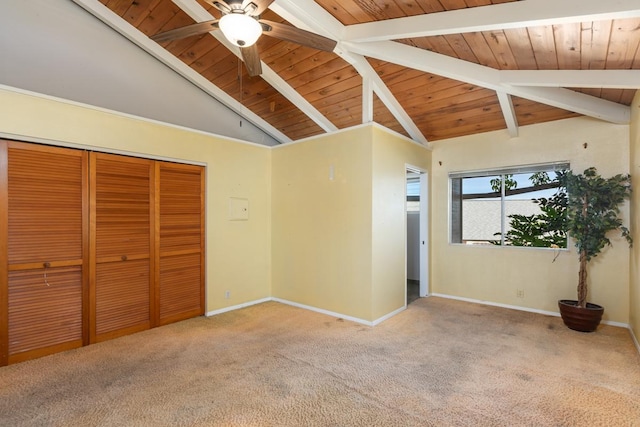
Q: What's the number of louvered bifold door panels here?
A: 3